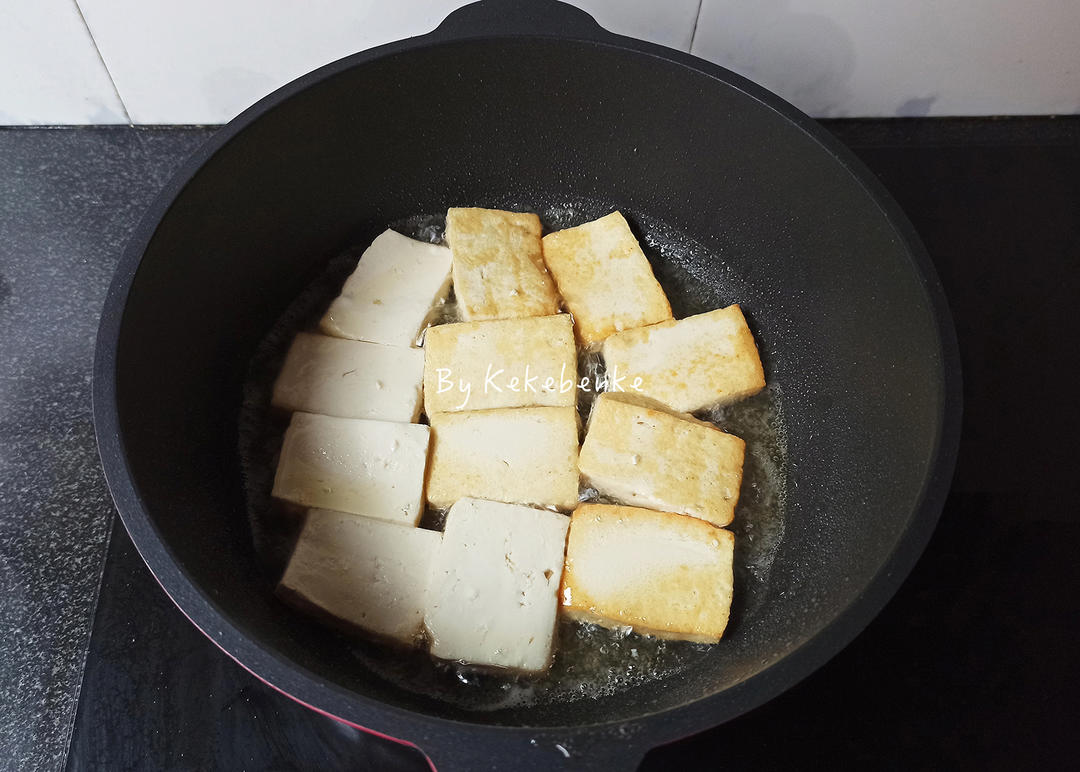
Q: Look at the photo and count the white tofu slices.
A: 5